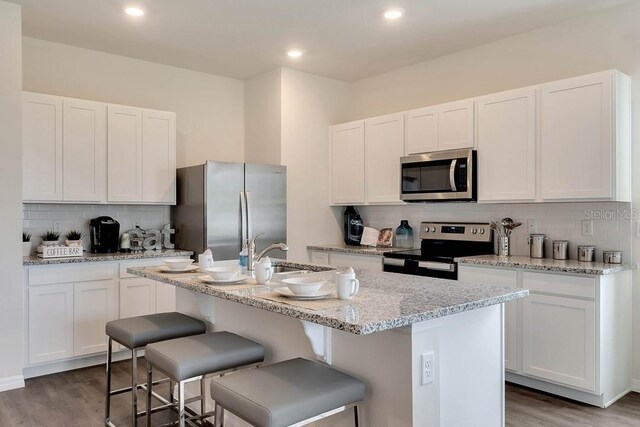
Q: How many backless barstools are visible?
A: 3